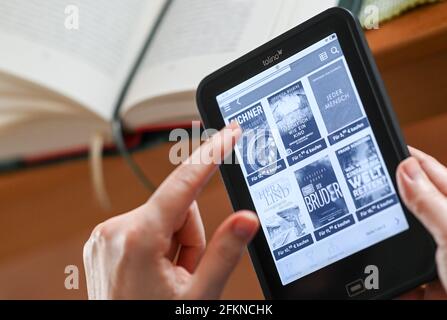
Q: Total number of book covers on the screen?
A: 6